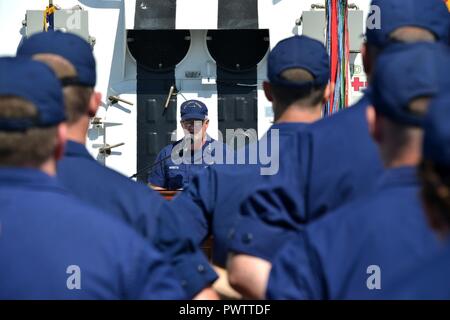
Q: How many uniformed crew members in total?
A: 7